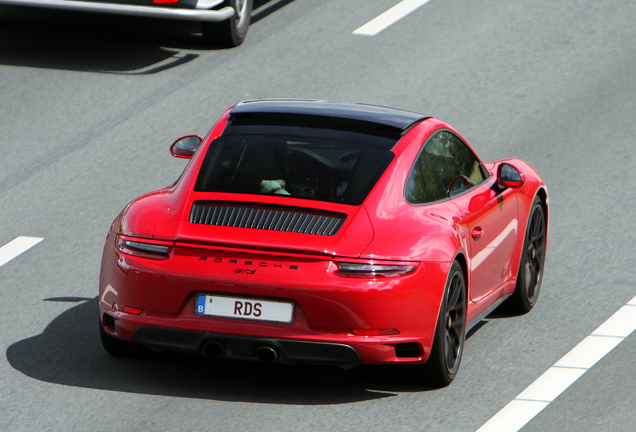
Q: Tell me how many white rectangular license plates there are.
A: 1